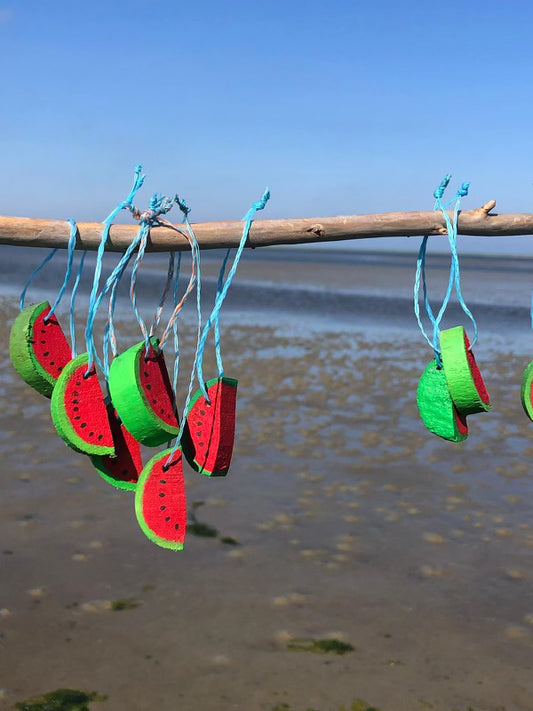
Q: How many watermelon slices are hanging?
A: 9